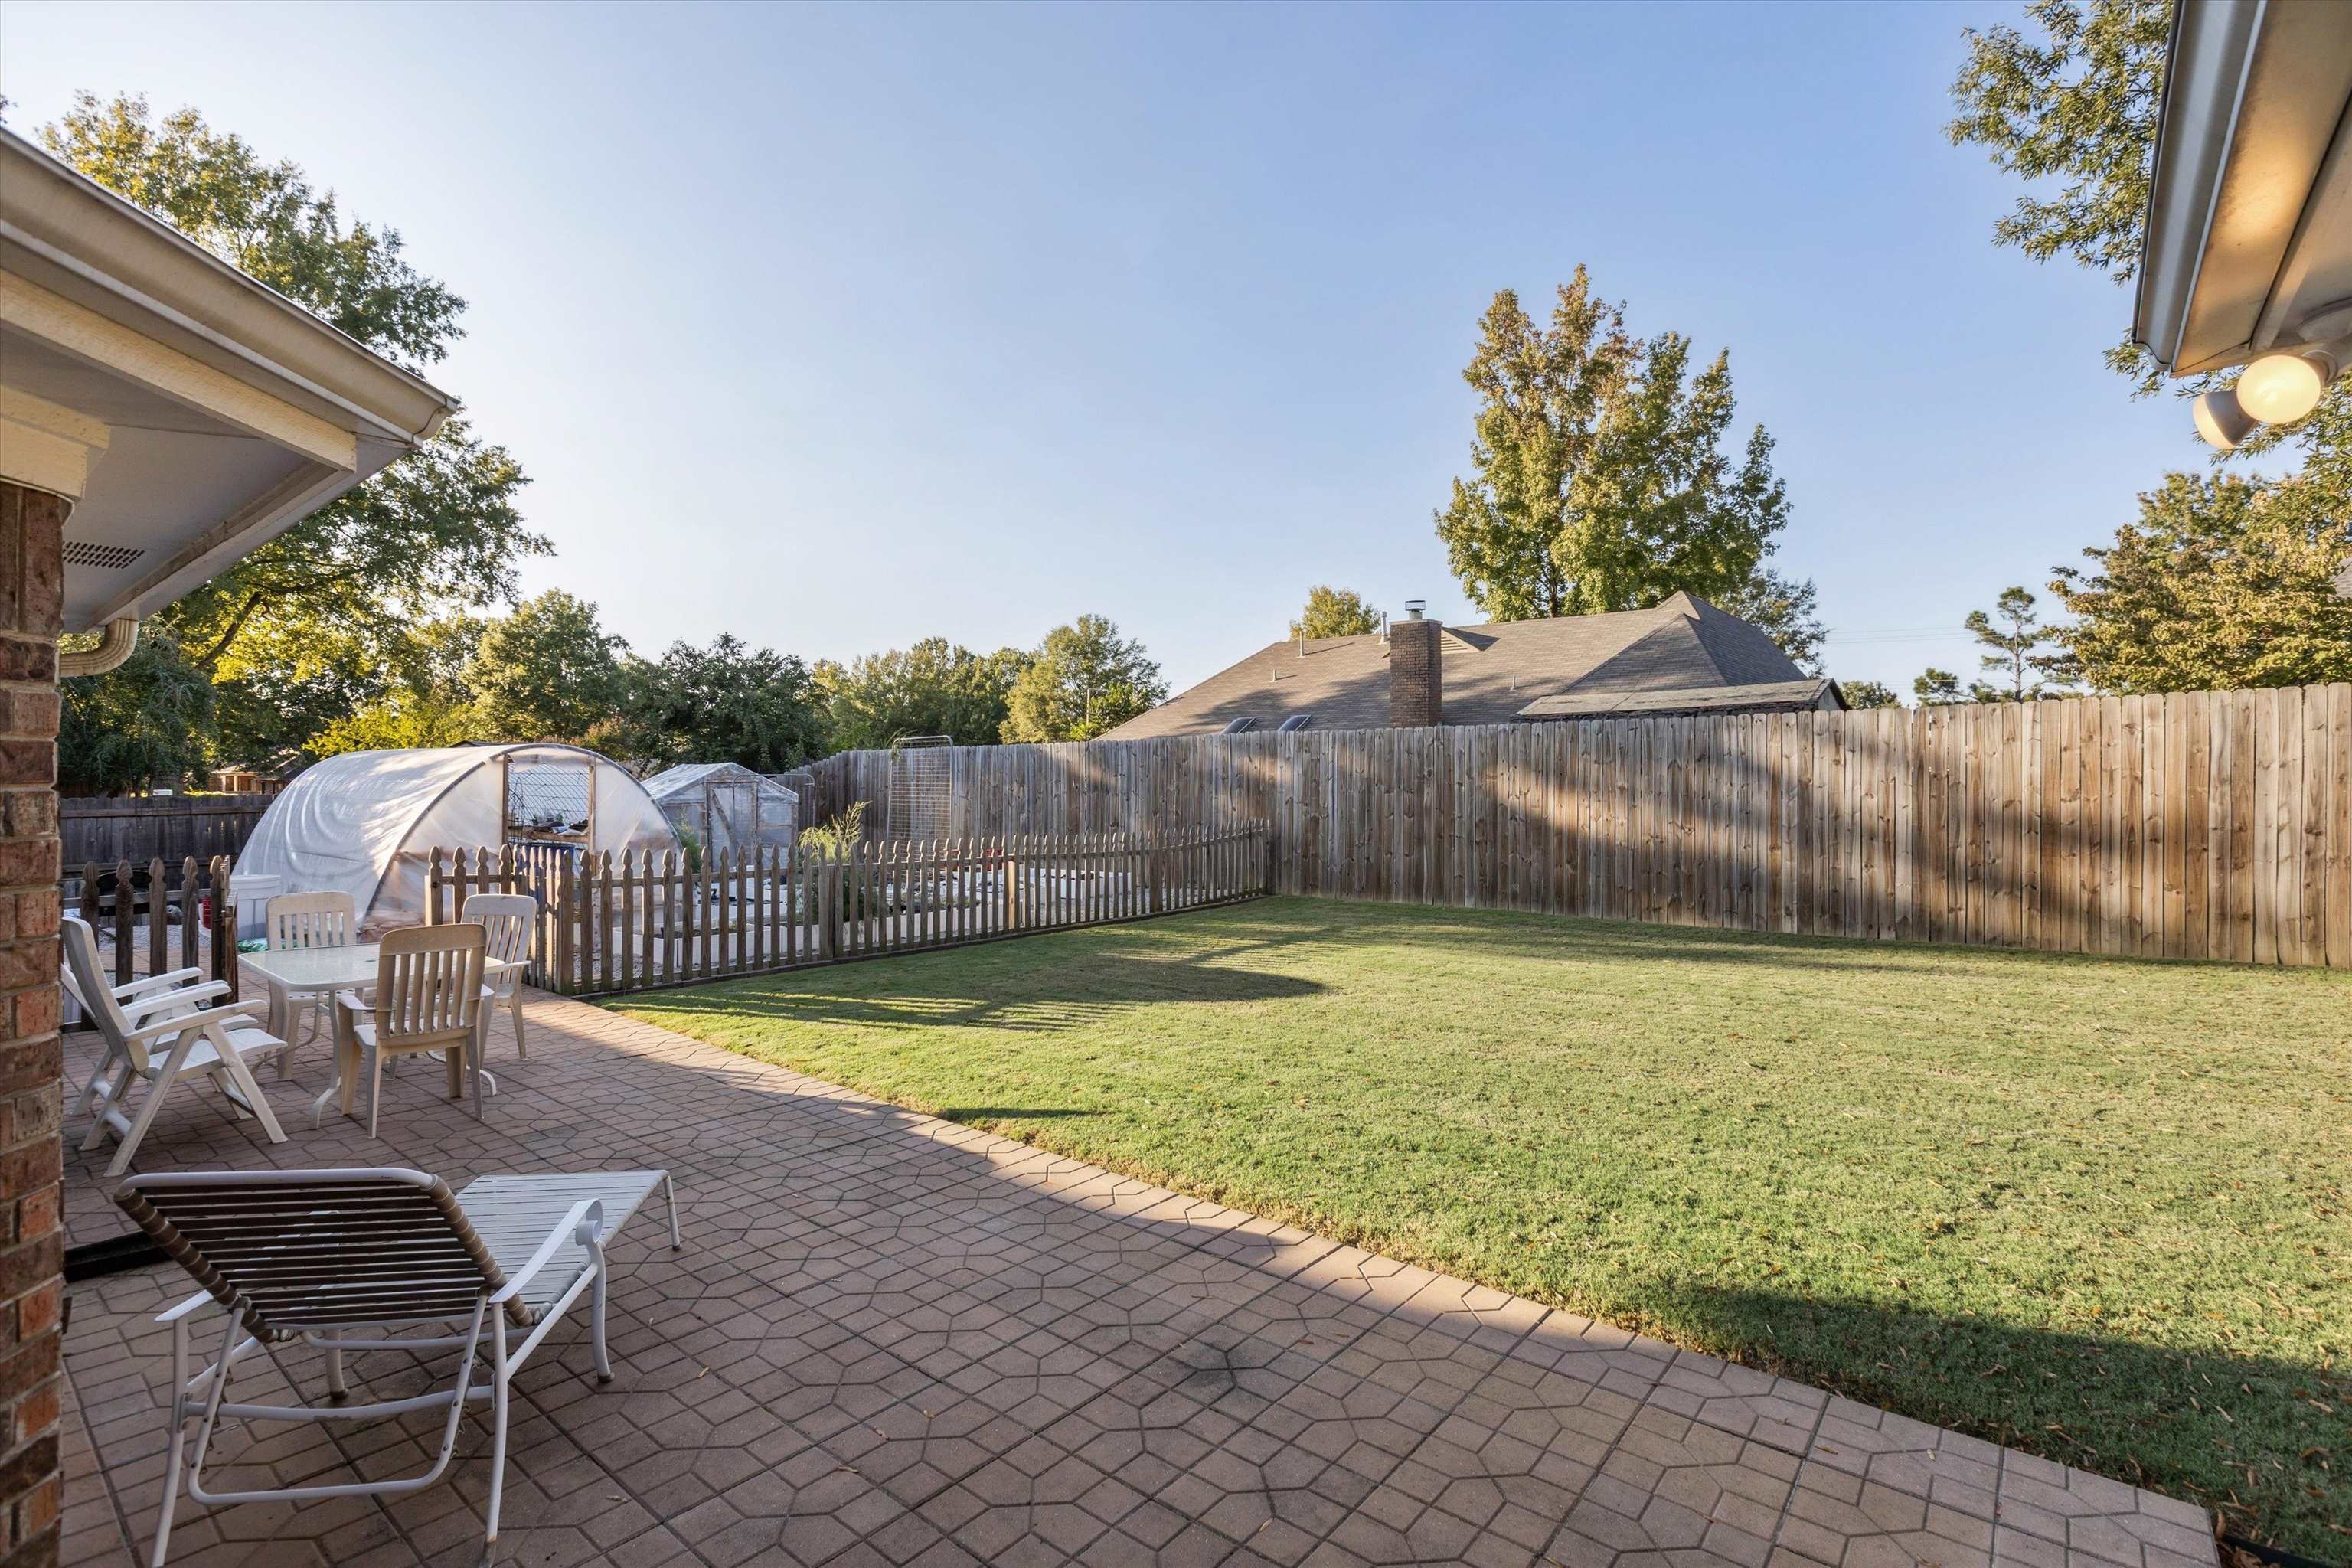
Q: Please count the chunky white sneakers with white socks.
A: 0